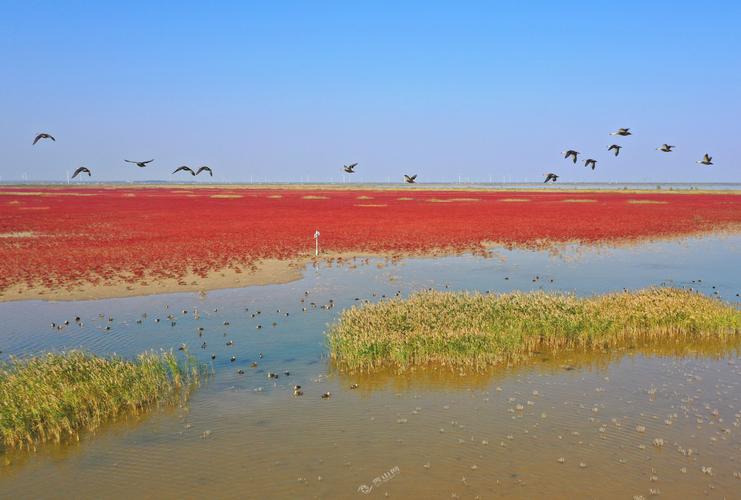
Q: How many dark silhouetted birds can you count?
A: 14